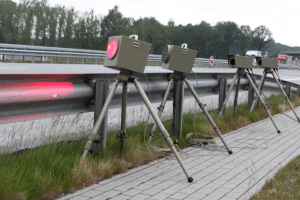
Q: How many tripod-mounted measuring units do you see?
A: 4